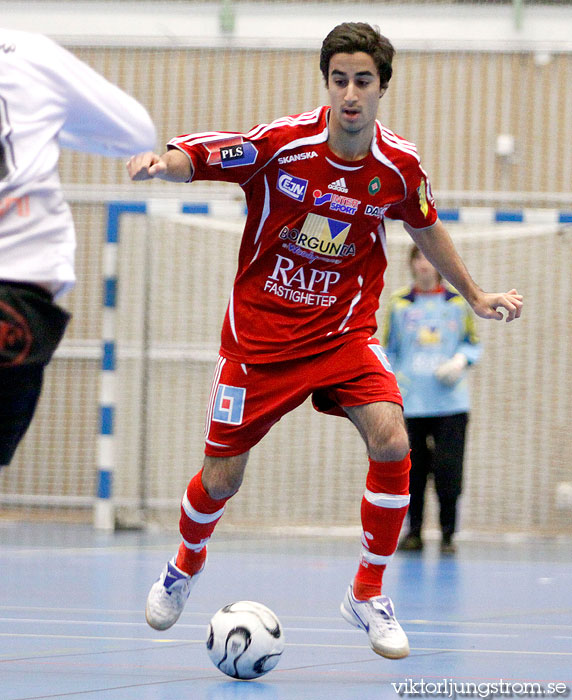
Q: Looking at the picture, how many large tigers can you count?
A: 0